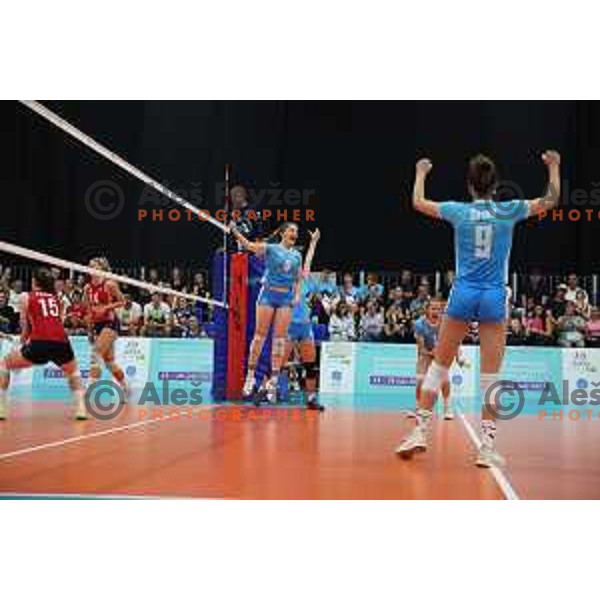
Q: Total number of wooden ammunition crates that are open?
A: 0